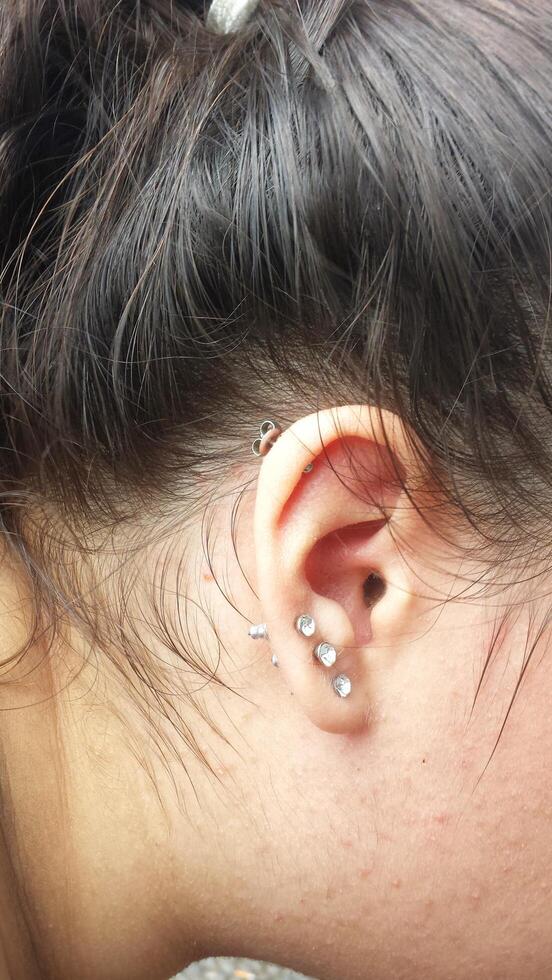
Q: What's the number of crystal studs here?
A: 3